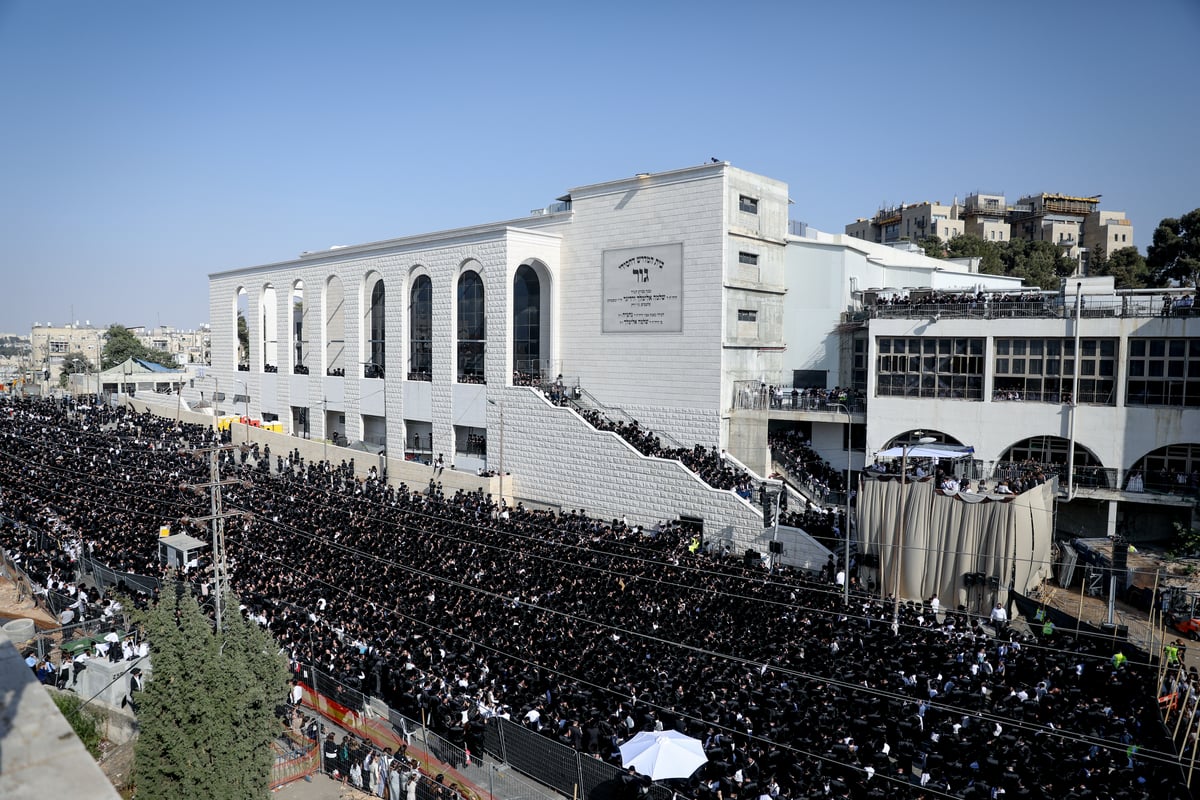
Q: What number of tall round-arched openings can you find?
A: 8